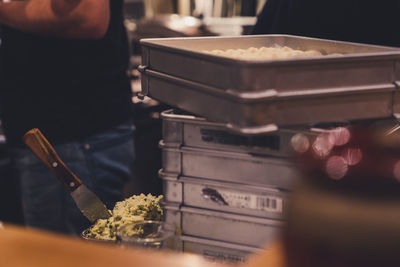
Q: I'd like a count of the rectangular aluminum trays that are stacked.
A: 7